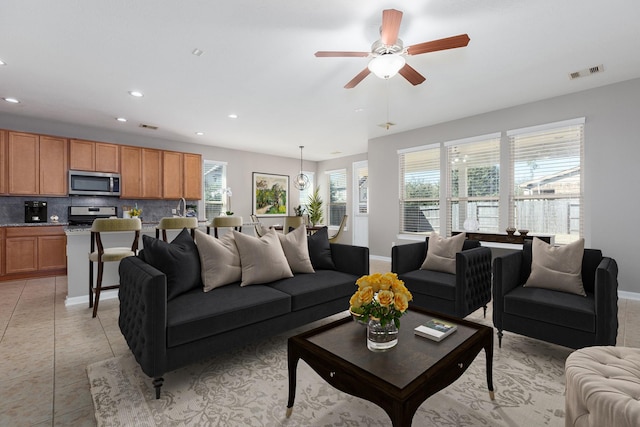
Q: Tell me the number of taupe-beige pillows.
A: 5